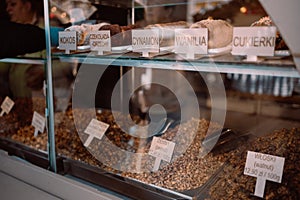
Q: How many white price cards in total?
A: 10